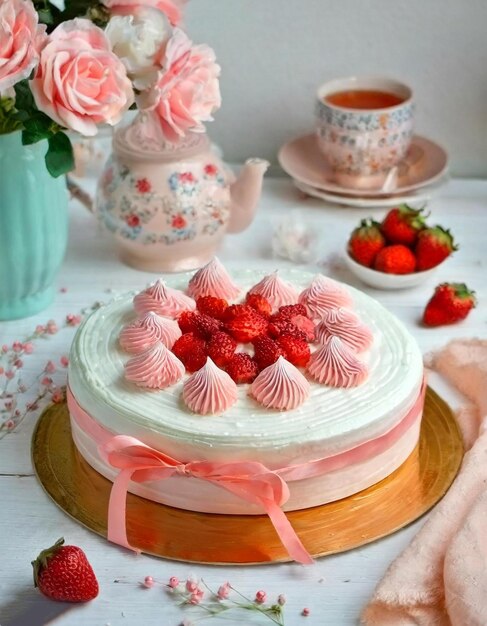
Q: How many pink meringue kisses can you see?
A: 10